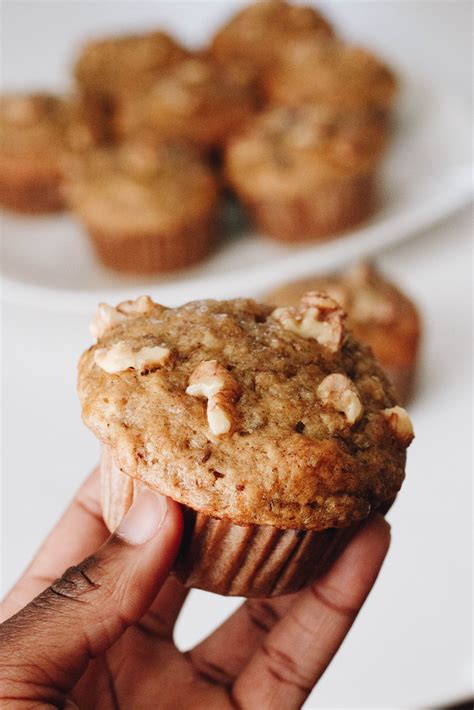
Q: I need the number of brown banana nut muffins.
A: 9